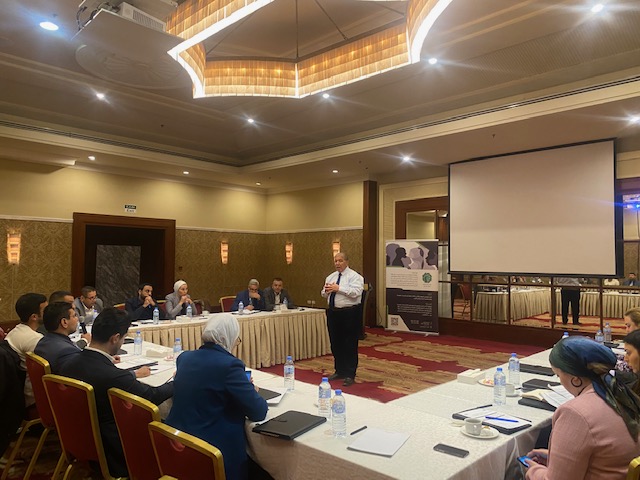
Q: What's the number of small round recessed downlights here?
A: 12